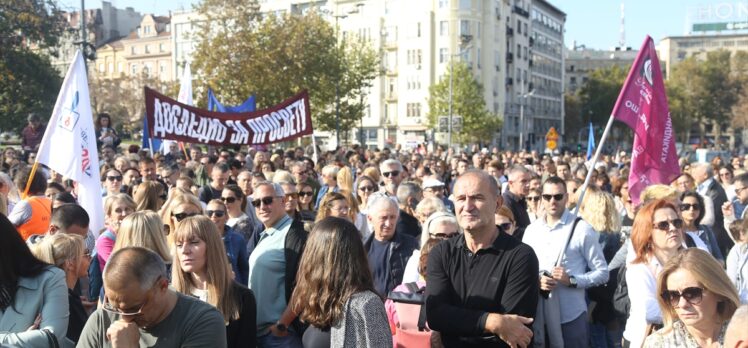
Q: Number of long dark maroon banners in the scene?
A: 1